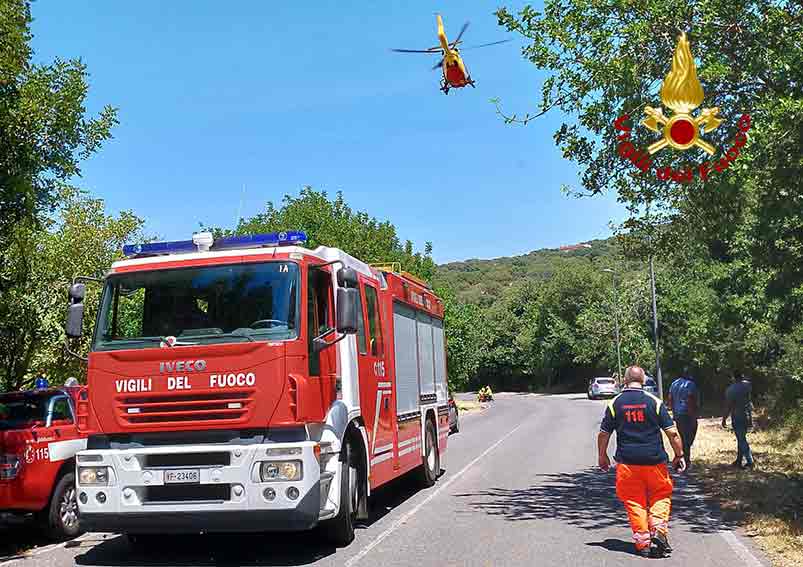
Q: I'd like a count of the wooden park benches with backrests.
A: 0